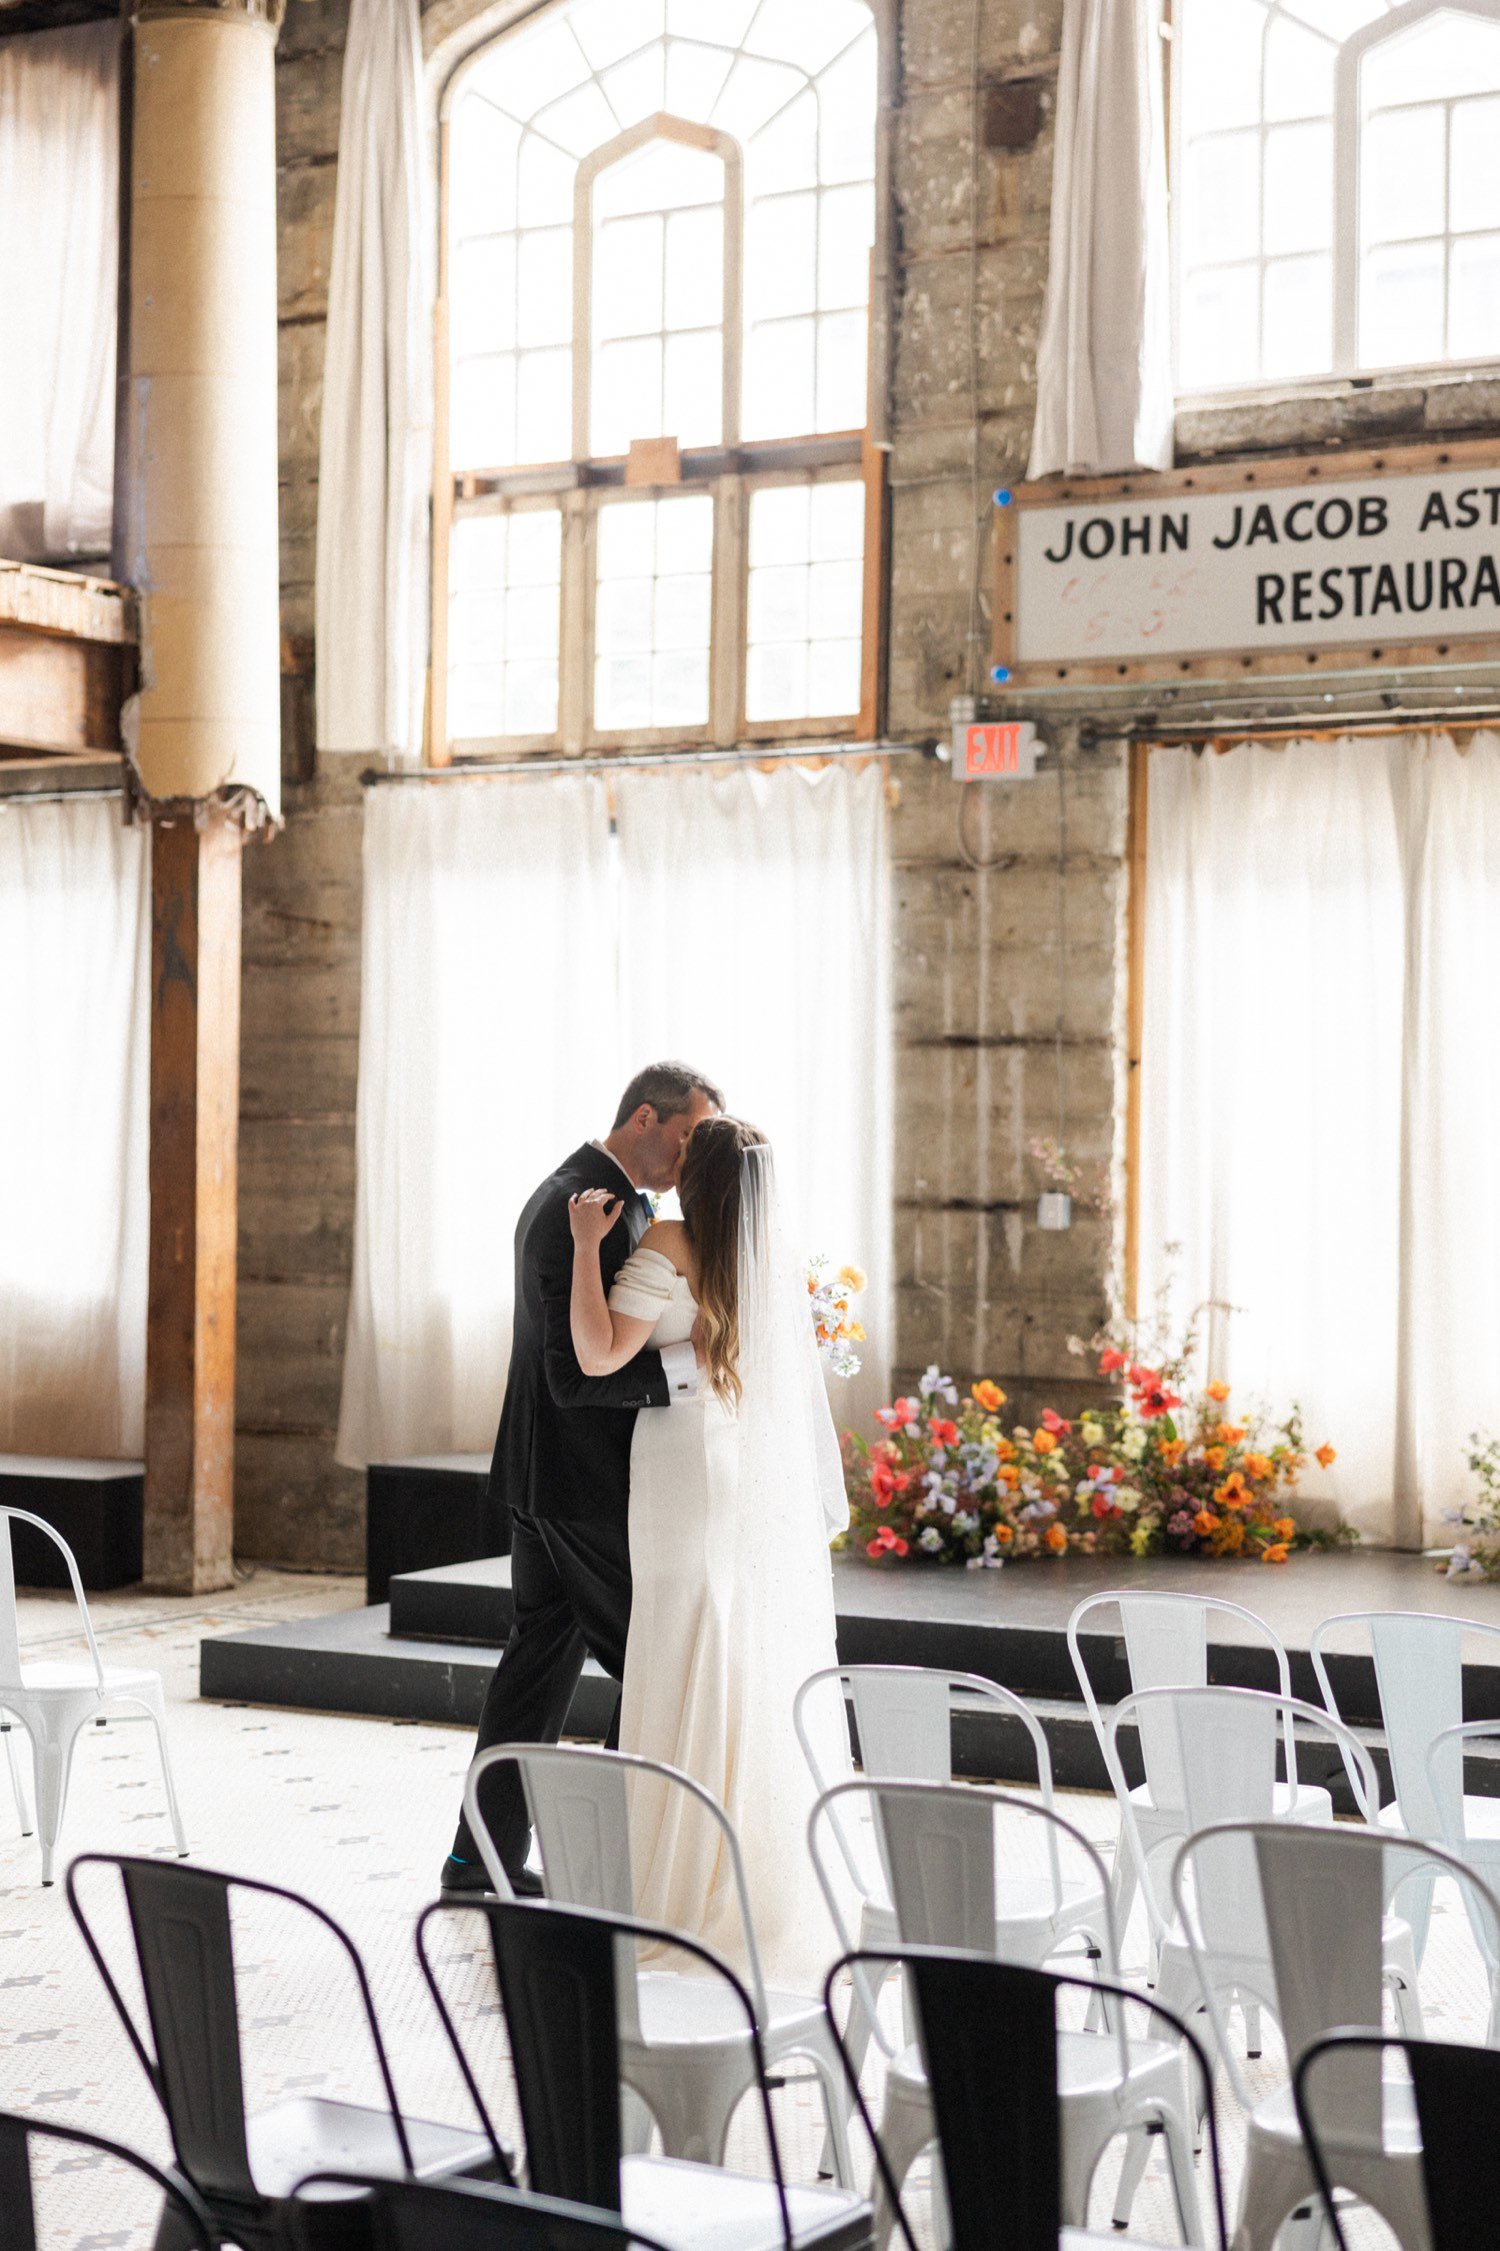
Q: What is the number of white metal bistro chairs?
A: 9